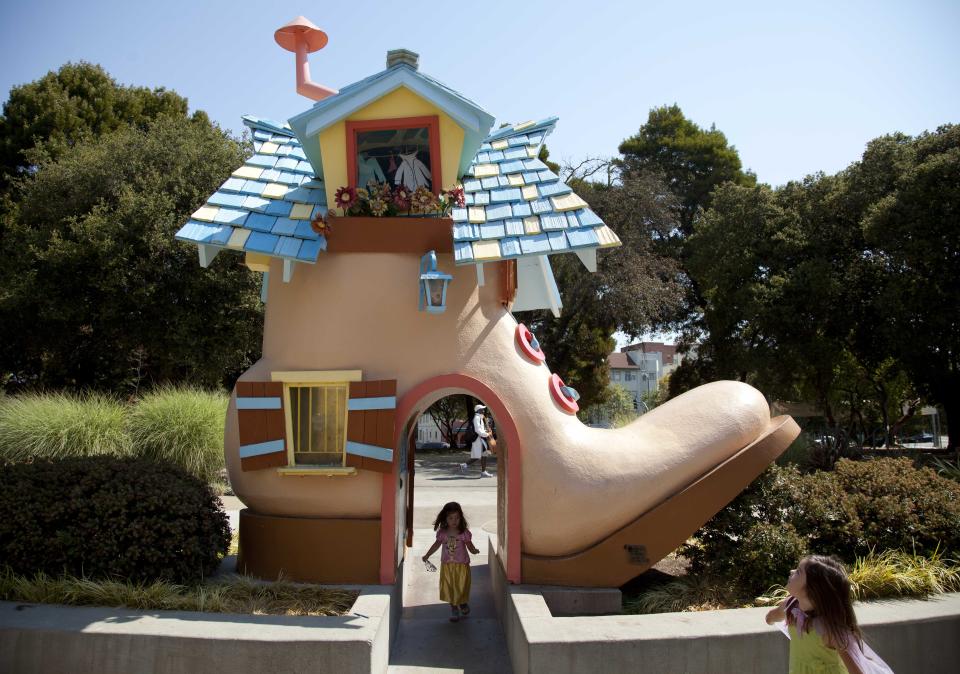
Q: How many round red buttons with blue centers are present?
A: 2